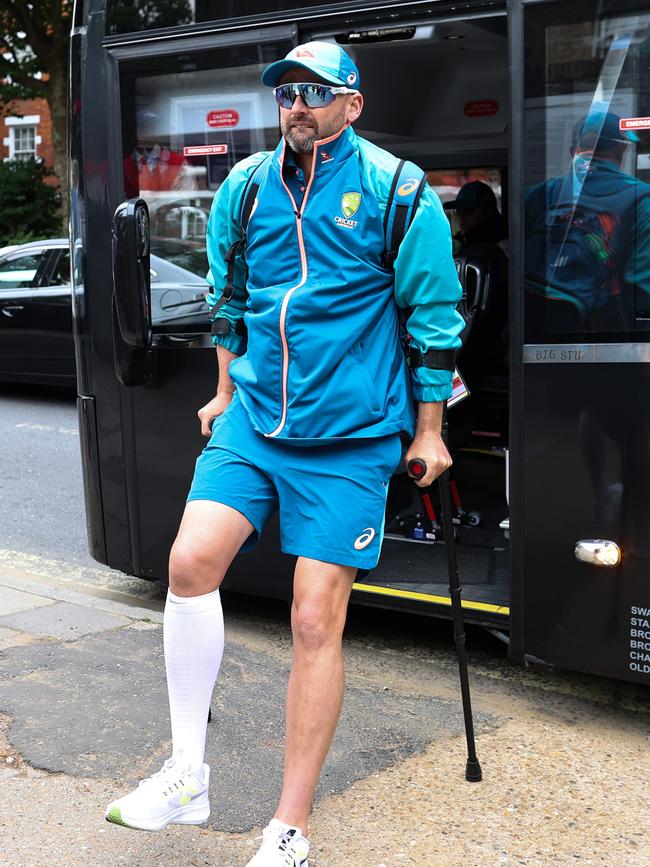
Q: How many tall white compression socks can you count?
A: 1